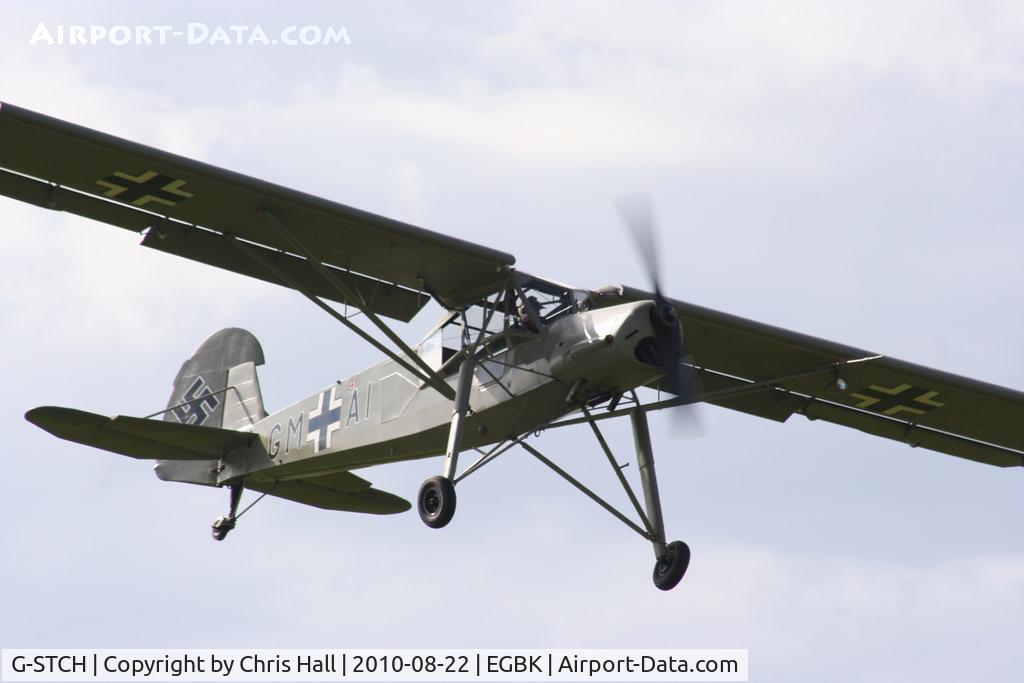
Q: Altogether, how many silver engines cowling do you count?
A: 1